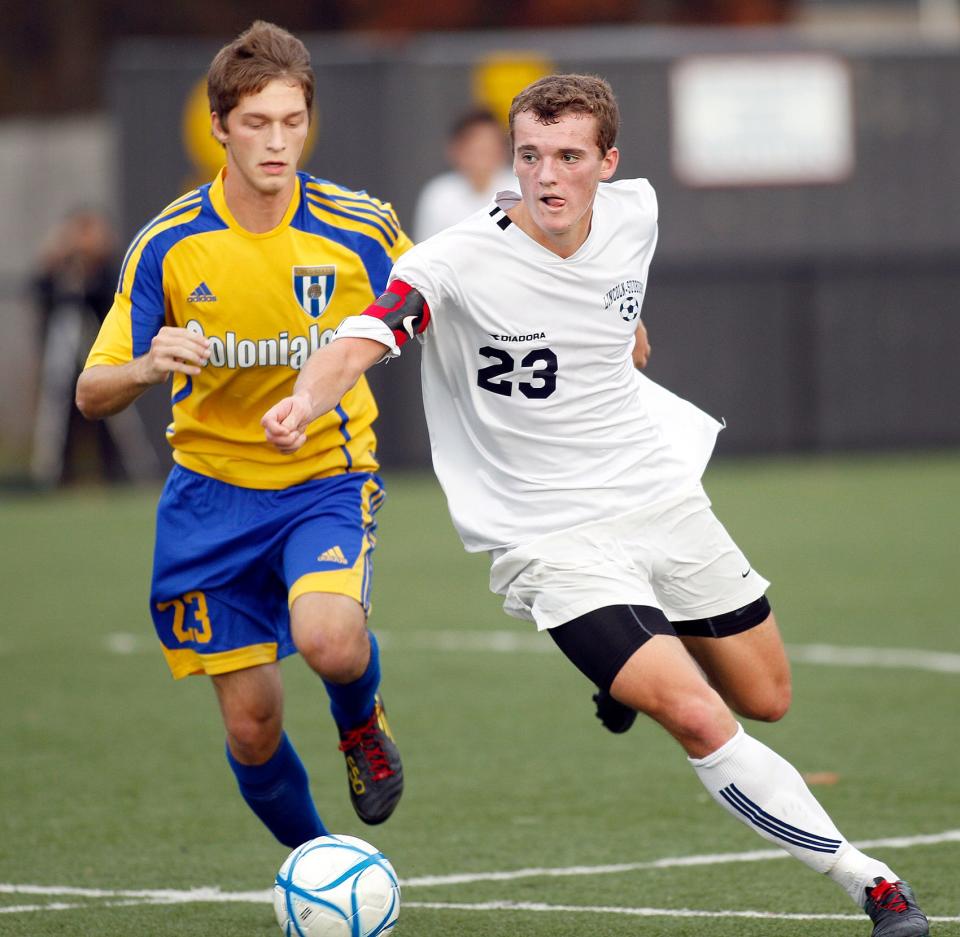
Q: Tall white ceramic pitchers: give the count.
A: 0